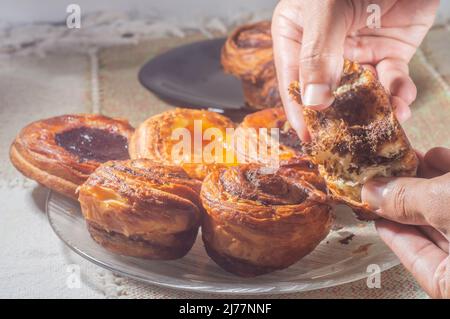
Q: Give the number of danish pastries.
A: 7